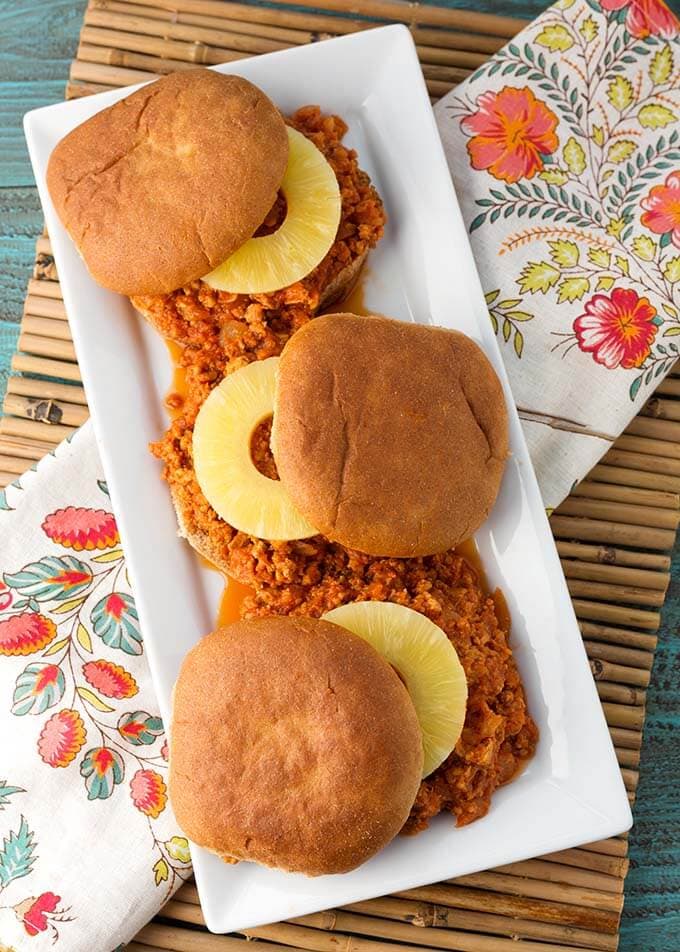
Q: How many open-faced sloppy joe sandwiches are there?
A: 3